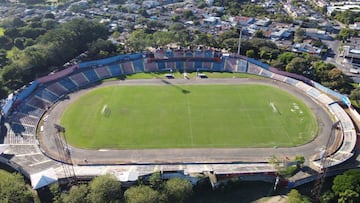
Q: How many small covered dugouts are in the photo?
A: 2